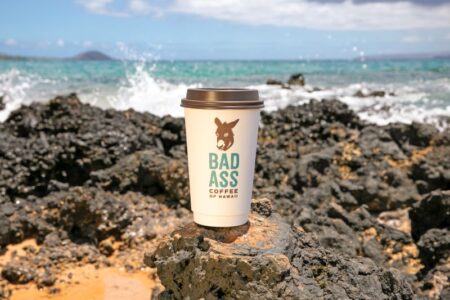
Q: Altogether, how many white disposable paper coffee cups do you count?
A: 1